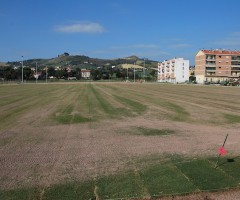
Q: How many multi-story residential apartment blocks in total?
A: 2